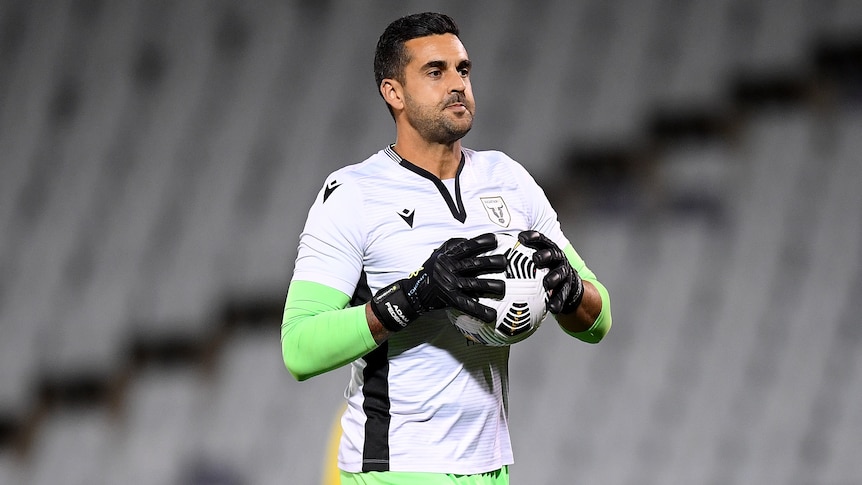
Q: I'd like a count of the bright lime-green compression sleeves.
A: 2